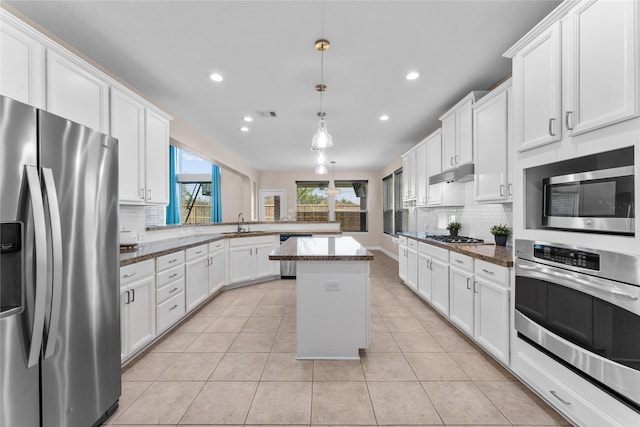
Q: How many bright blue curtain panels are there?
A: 2